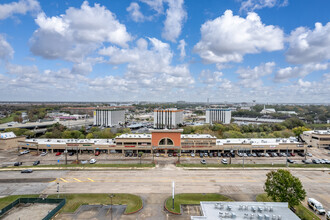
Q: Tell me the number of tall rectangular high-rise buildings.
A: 3